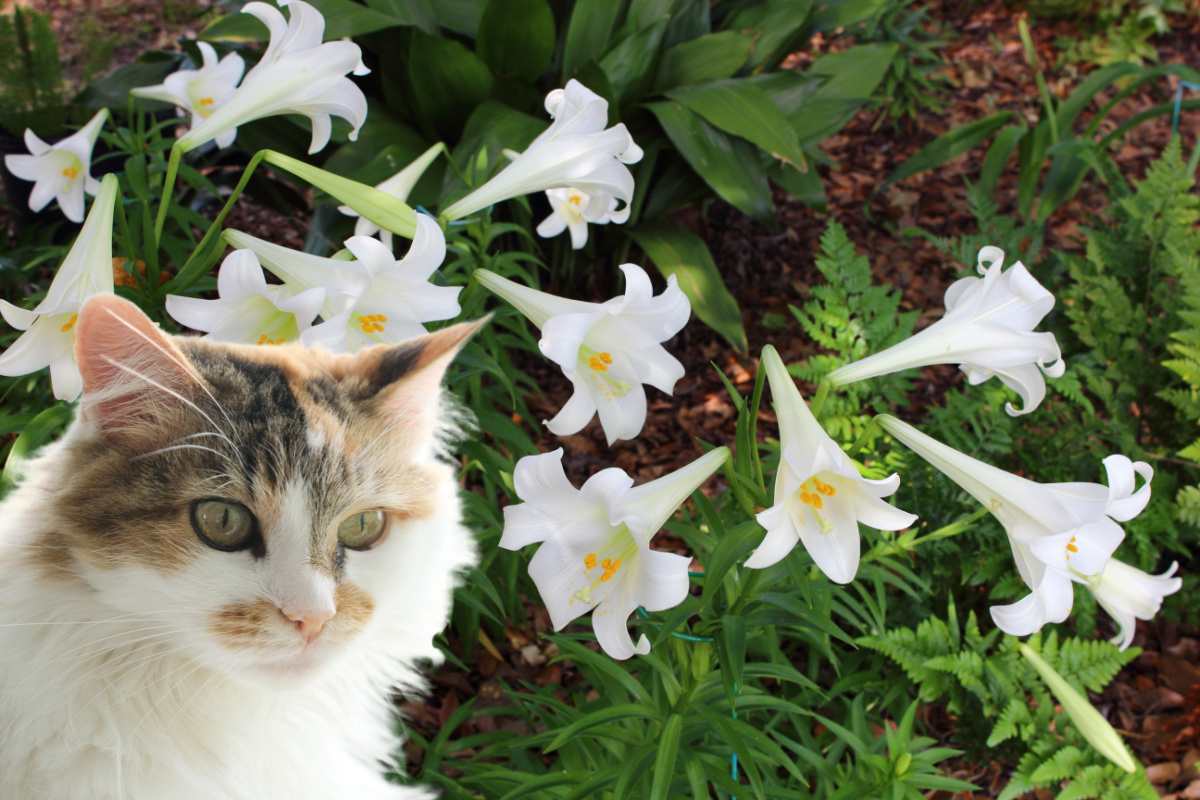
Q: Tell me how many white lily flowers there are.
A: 15